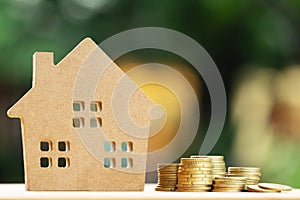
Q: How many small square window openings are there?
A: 12